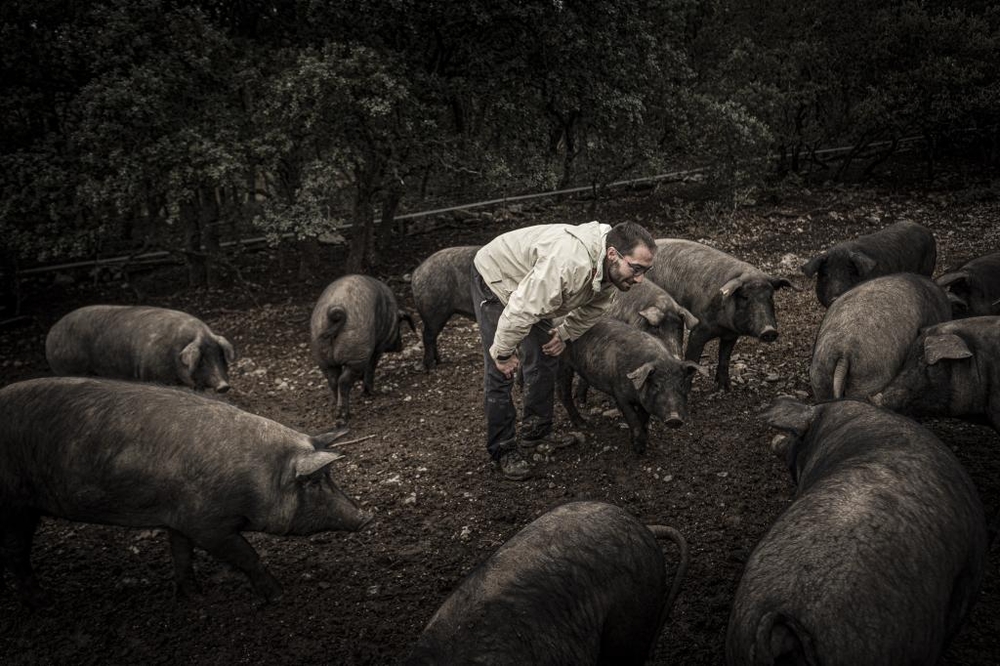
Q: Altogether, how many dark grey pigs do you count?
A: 13